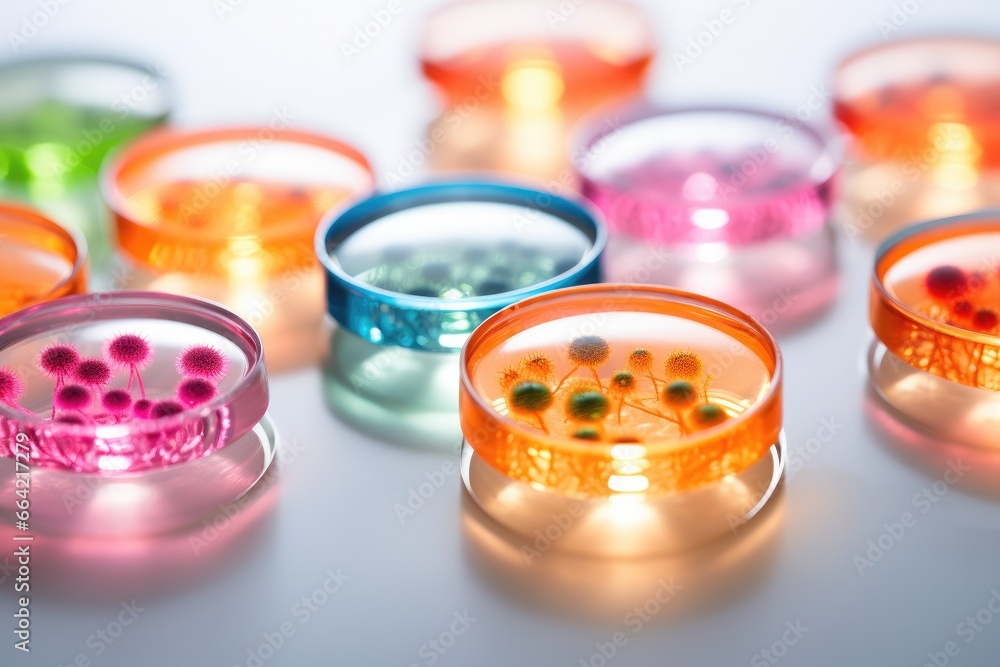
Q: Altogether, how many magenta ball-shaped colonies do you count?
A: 11